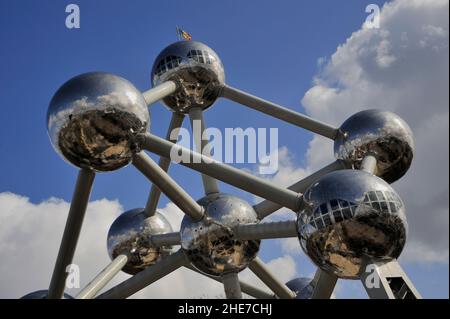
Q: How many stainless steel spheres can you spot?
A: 8